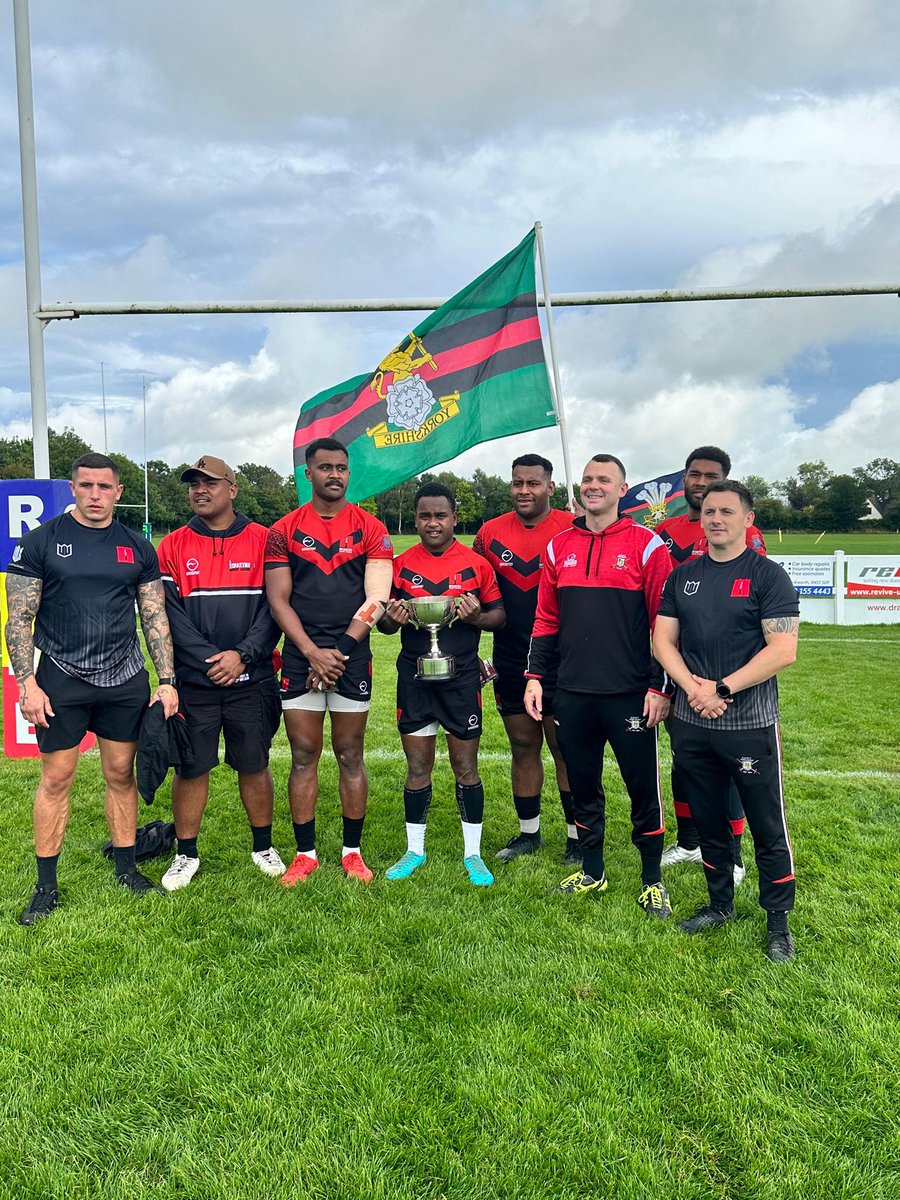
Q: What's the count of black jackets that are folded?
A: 1